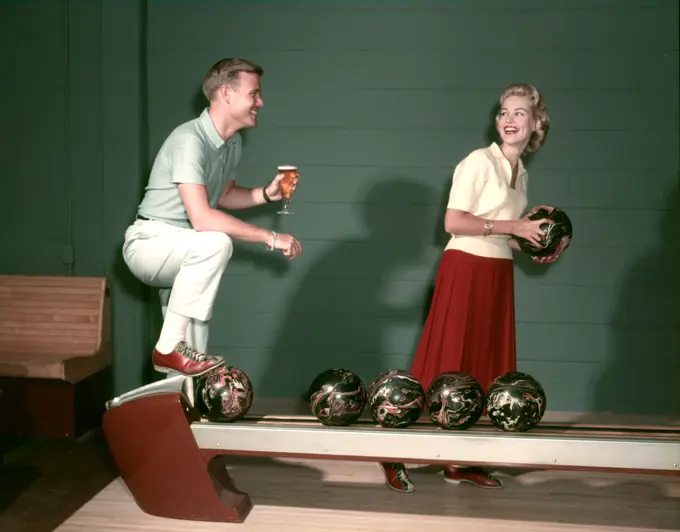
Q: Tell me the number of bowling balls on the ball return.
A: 5